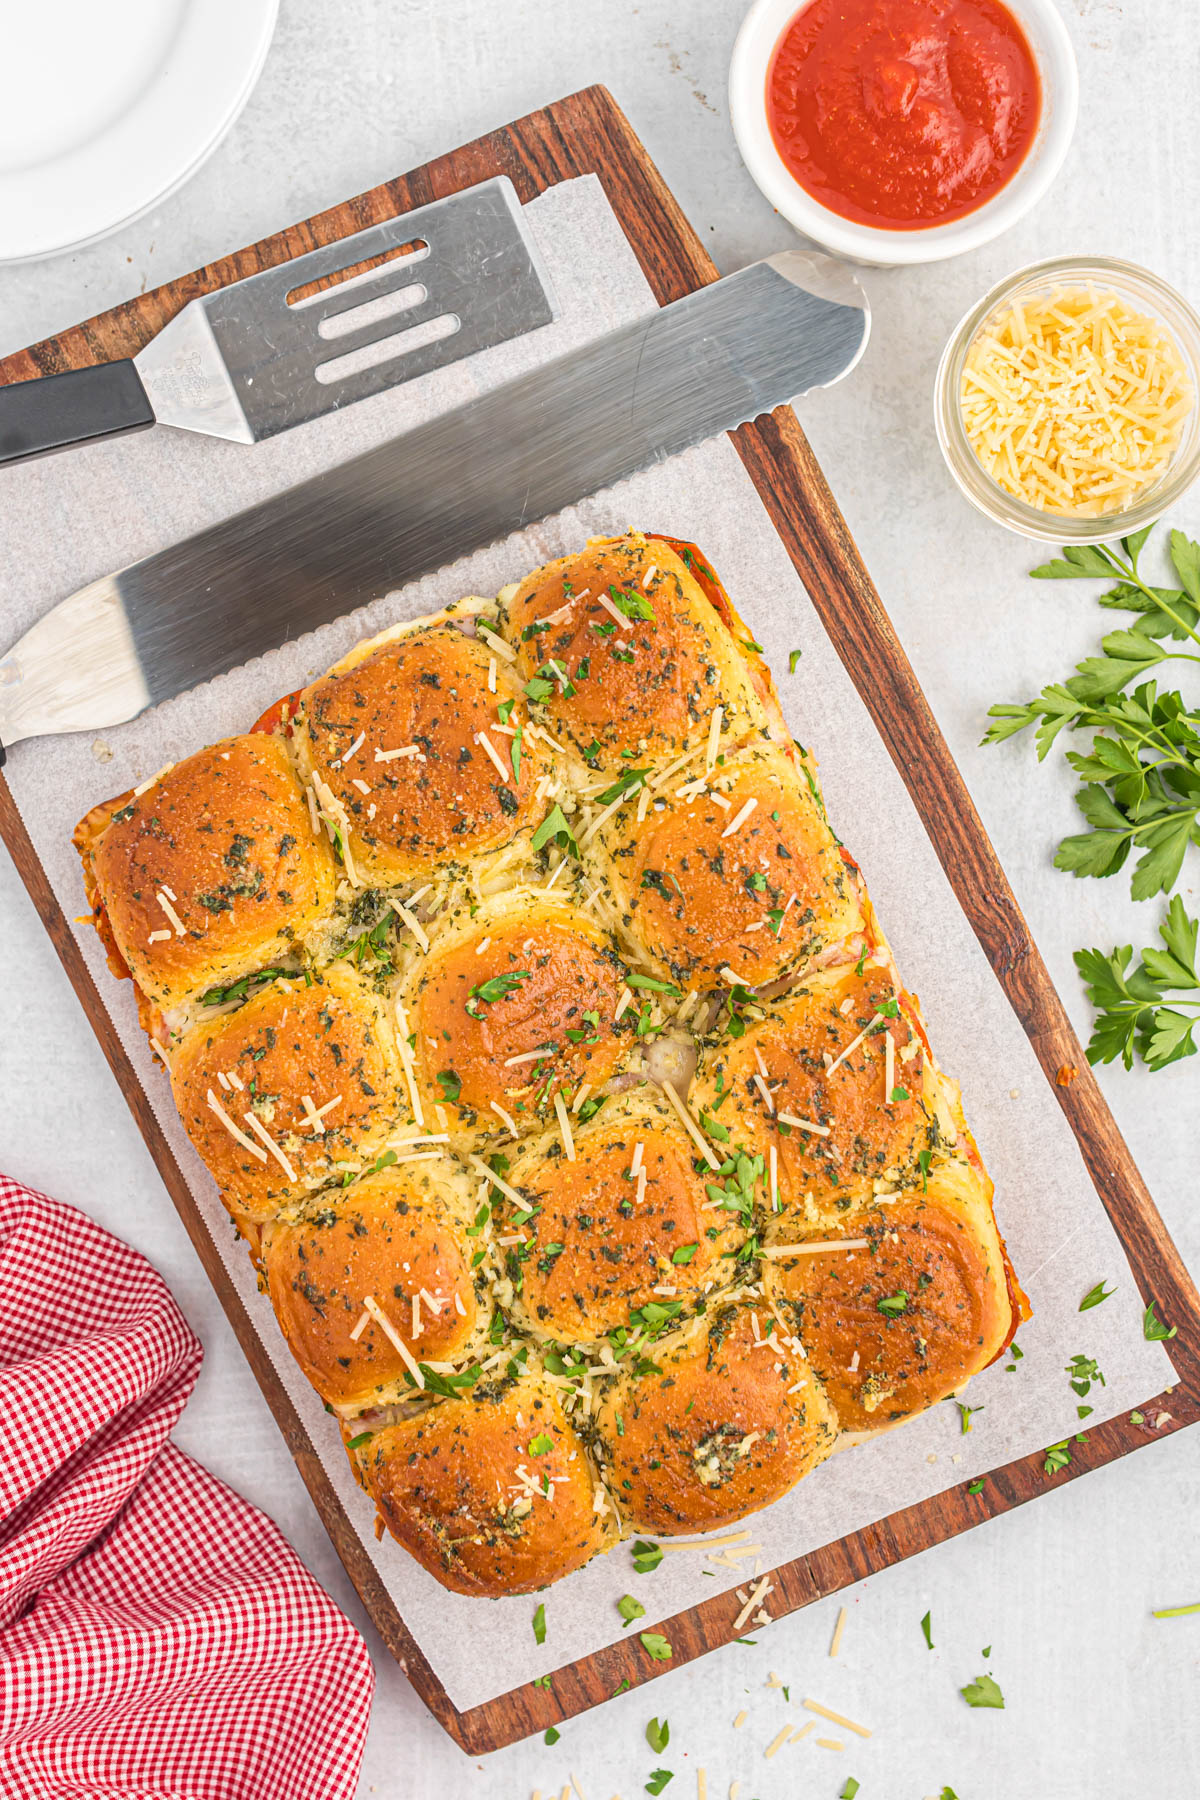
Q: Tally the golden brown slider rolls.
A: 12